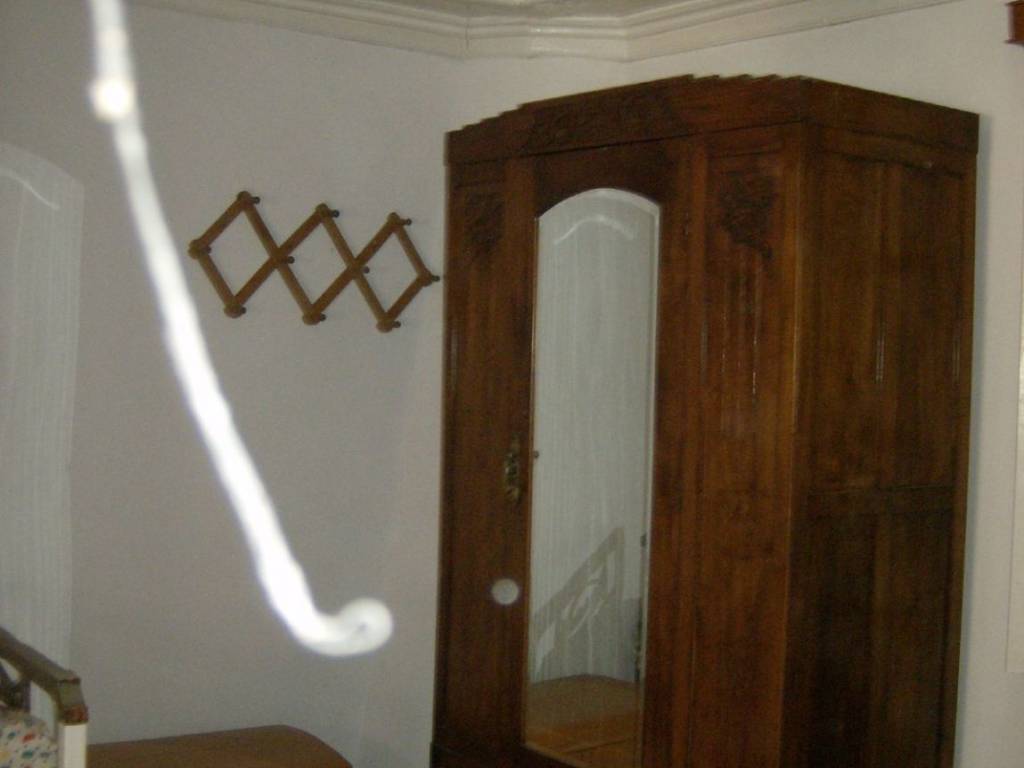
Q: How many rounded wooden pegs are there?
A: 10